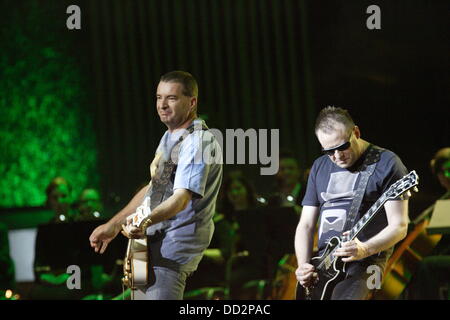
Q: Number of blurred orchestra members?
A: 5